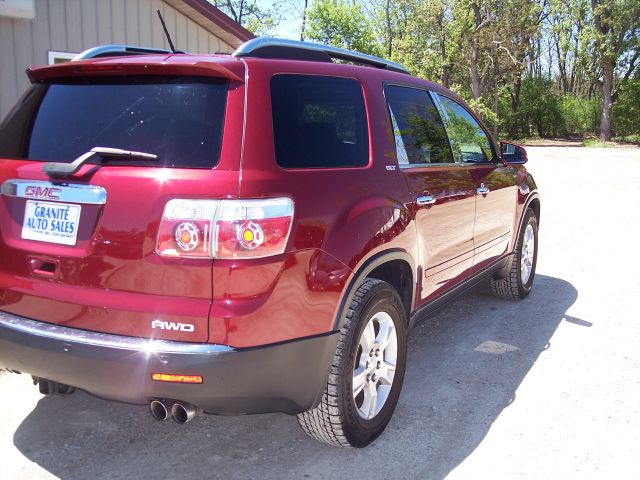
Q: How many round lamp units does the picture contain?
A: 2